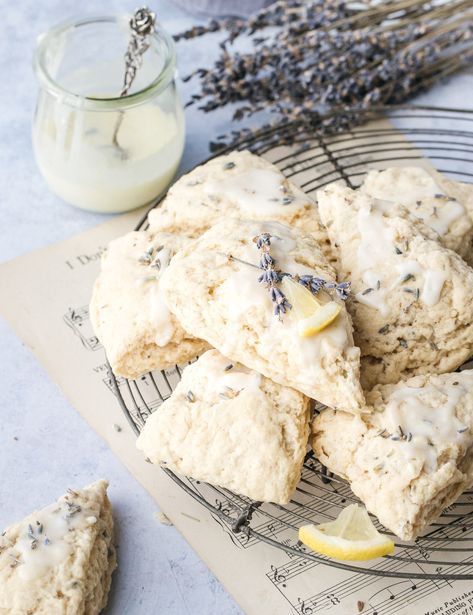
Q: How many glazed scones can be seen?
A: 8